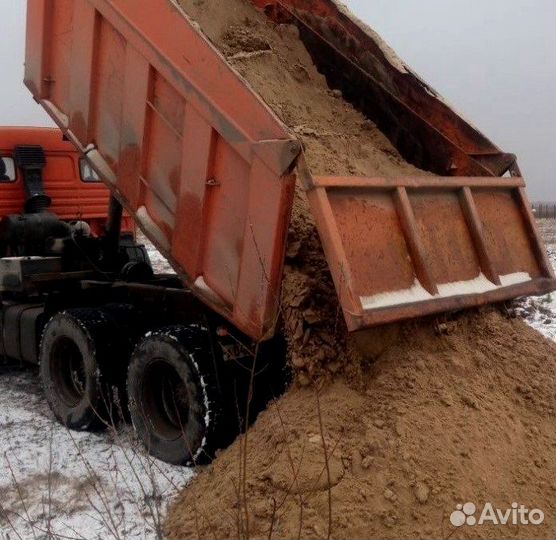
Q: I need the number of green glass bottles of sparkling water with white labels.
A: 0